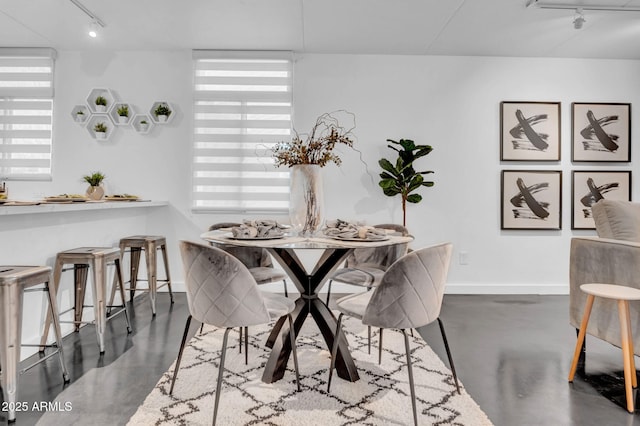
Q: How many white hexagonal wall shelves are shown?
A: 6